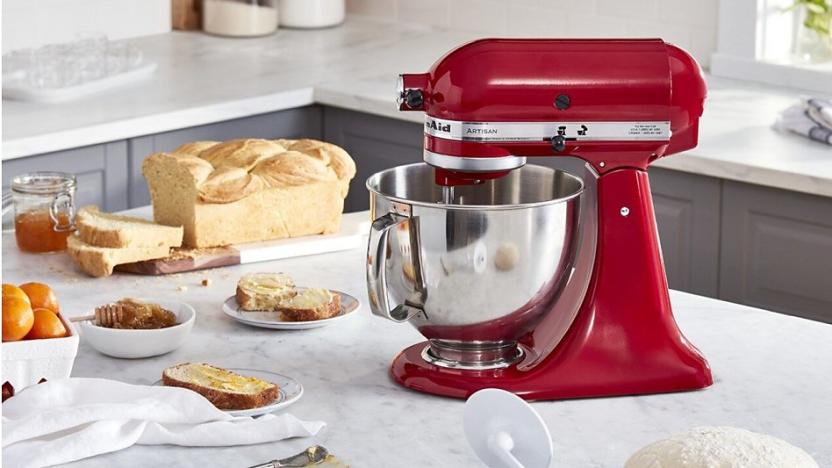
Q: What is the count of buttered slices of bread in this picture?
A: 3